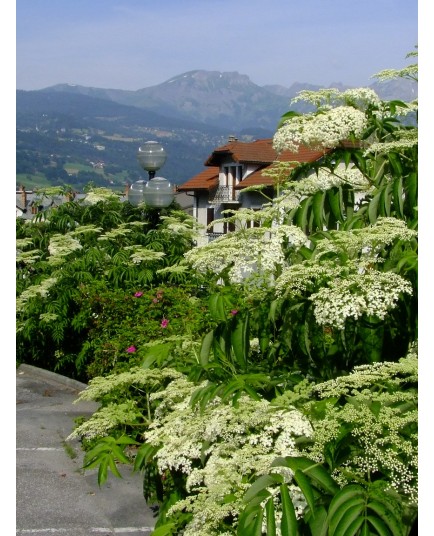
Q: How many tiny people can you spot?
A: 0